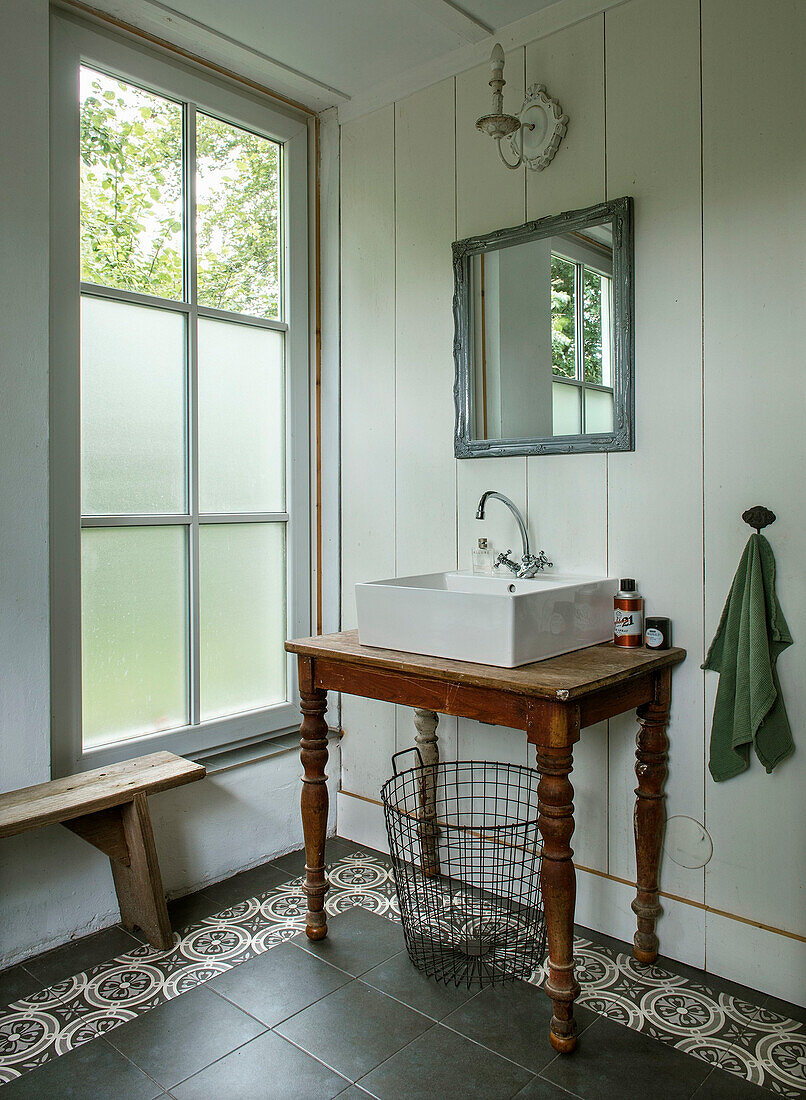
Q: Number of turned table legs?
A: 4